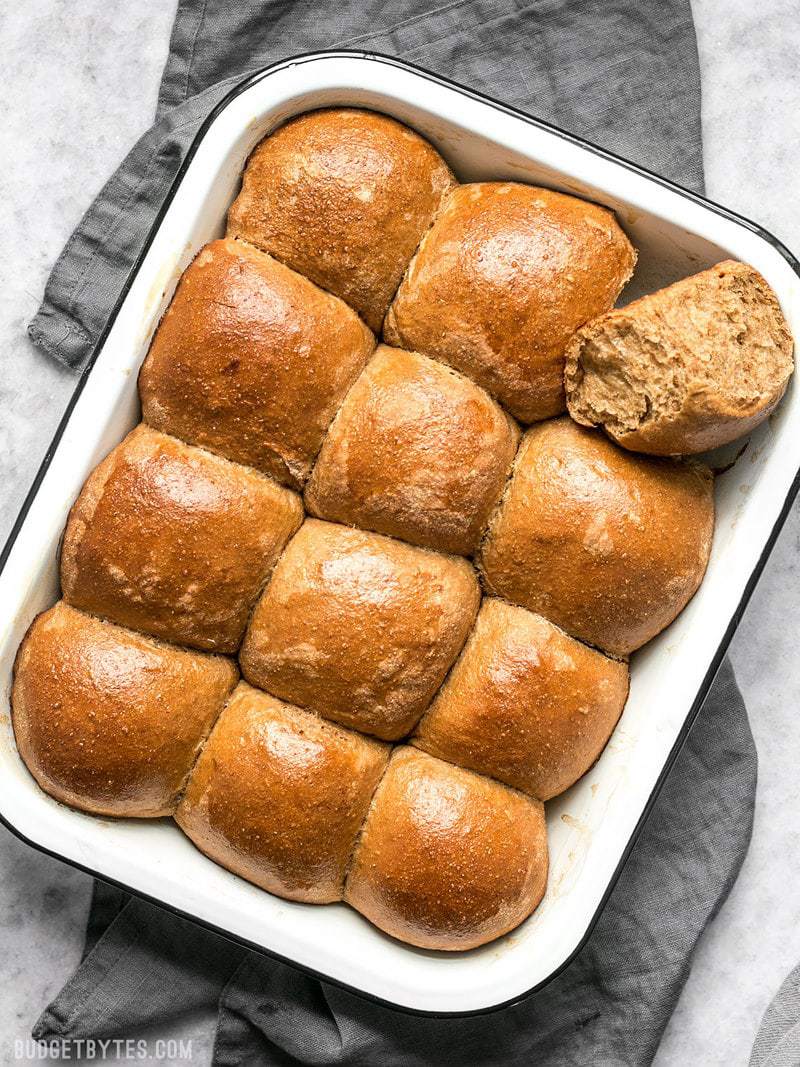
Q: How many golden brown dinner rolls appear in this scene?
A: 12